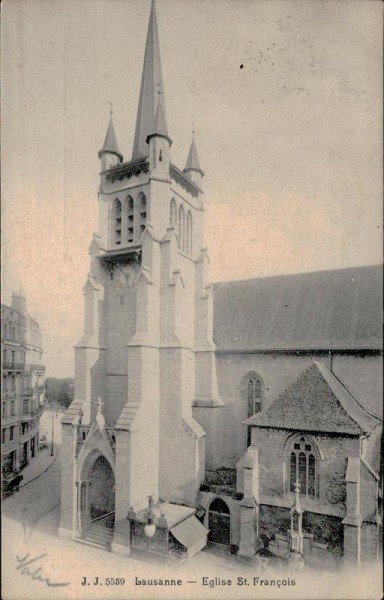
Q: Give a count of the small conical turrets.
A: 3